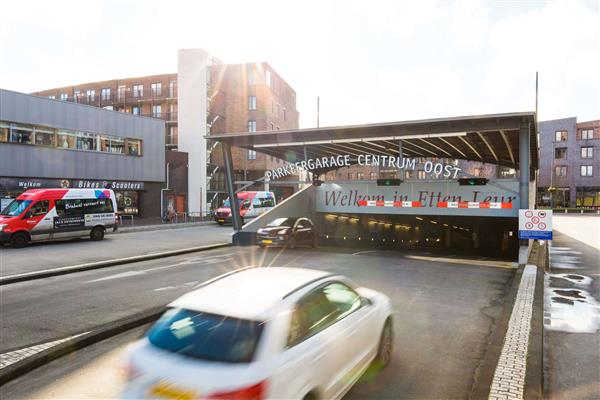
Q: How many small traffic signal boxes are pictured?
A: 2